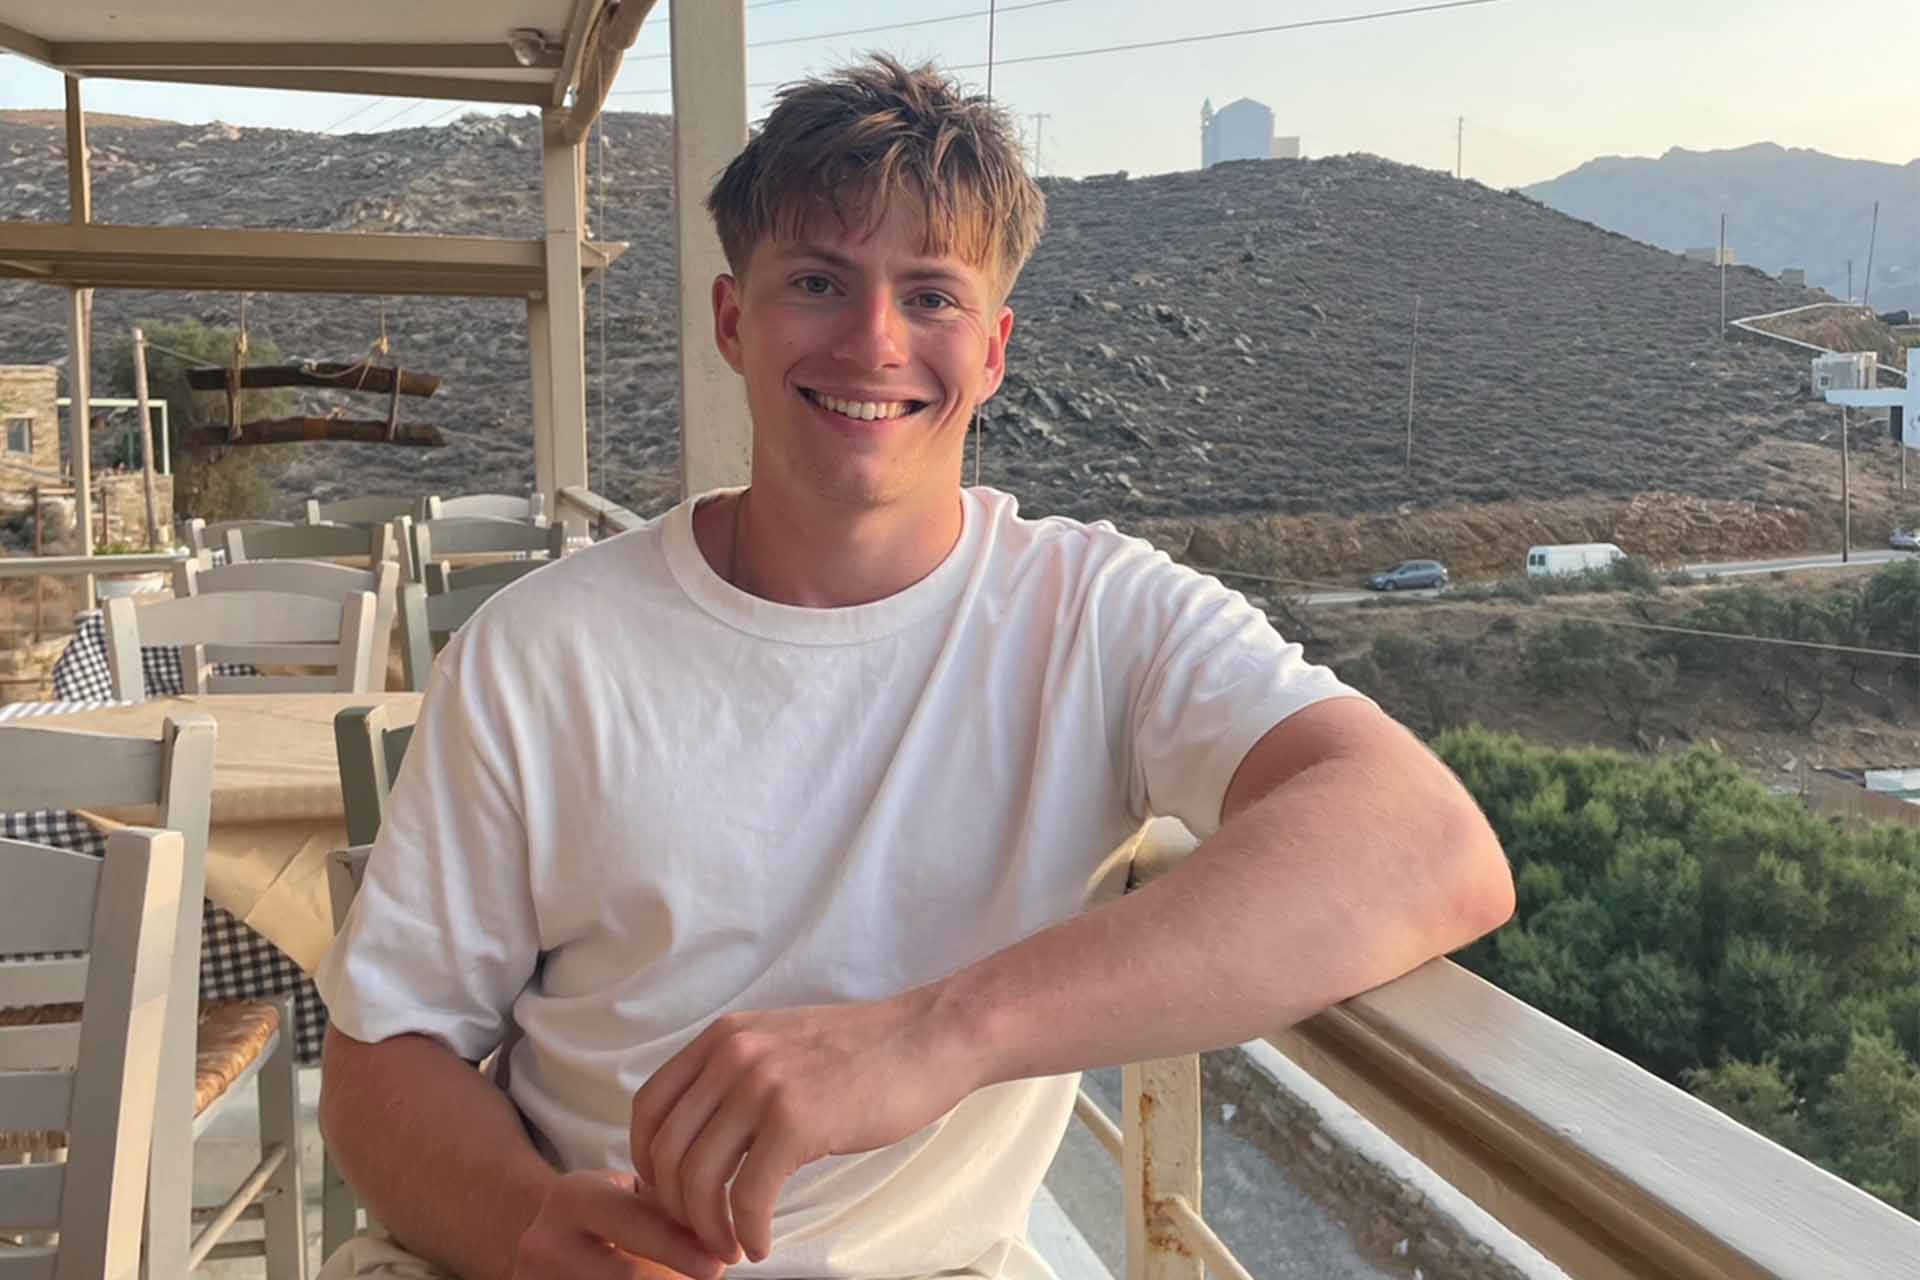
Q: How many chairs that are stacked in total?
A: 0